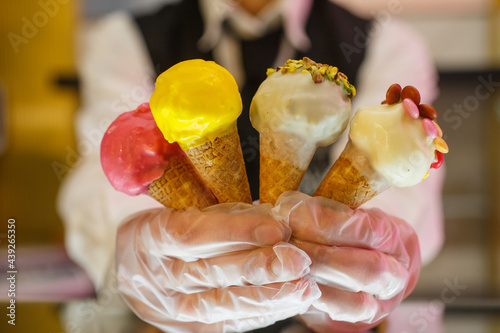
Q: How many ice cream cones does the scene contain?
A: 4